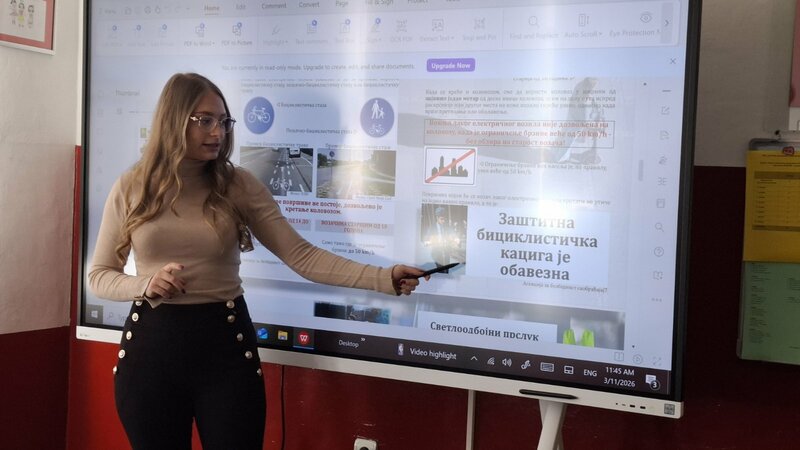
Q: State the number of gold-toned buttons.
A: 10